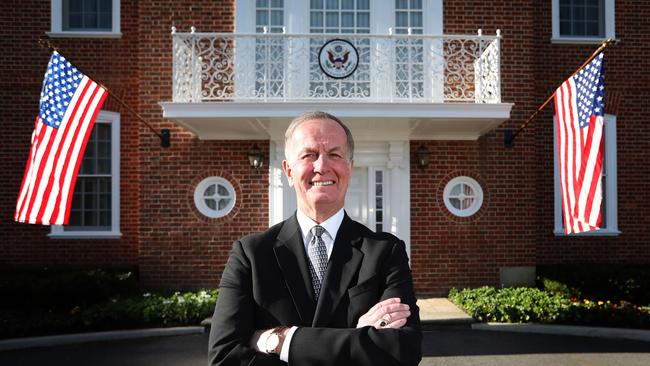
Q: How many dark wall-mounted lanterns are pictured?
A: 2